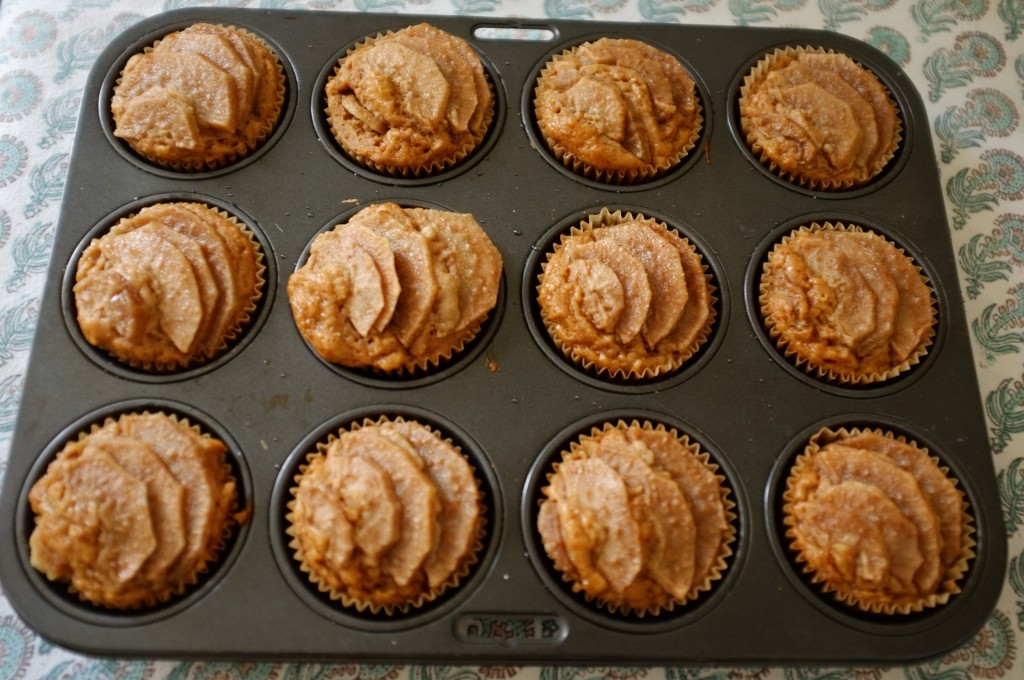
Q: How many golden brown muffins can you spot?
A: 12